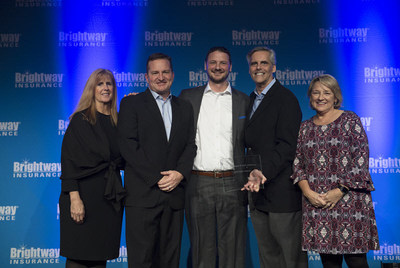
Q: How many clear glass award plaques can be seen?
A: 1